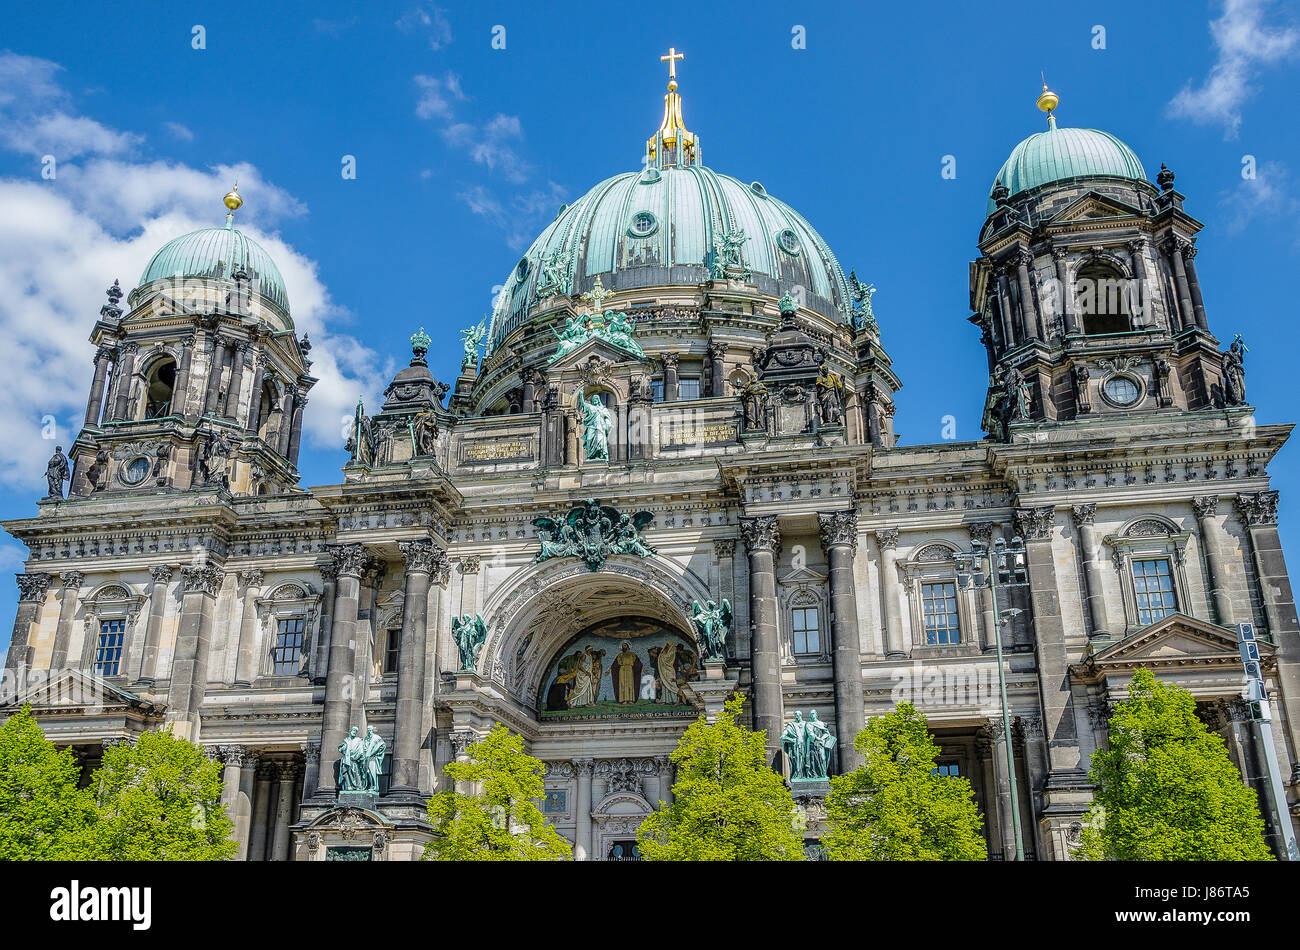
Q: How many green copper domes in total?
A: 3